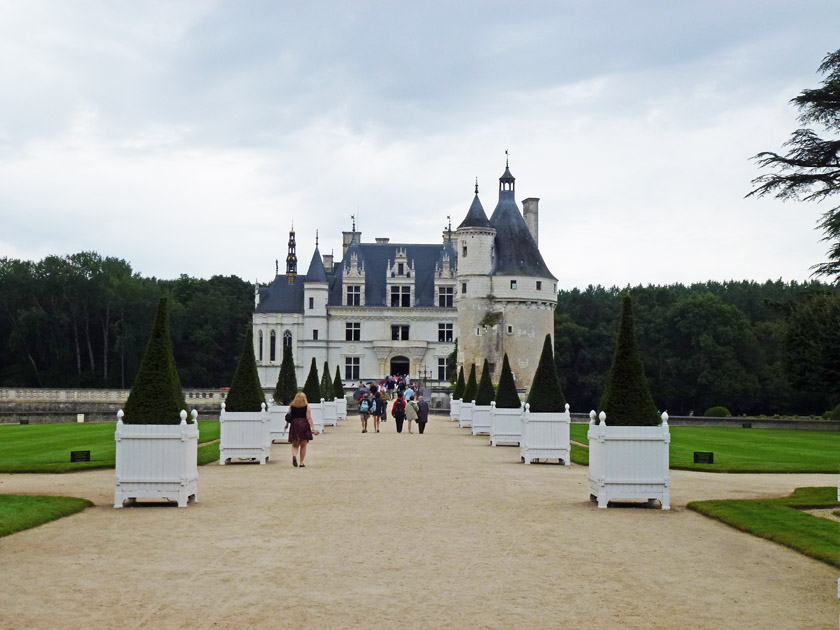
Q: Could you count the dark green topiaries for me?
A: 12